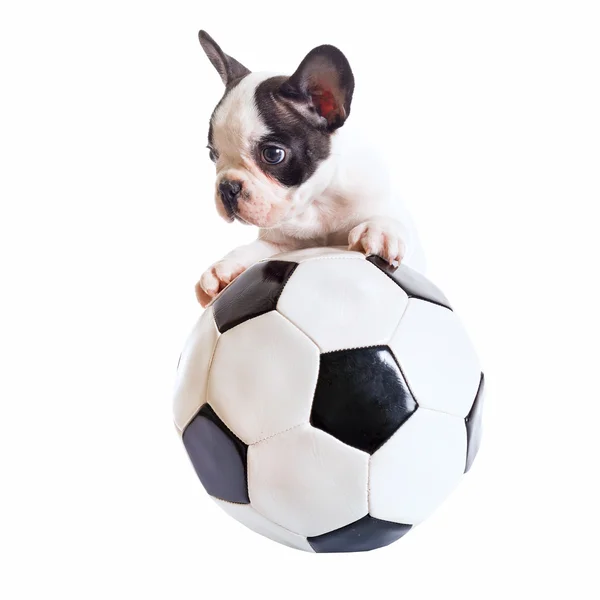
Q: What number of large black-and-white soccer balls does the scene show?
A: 1